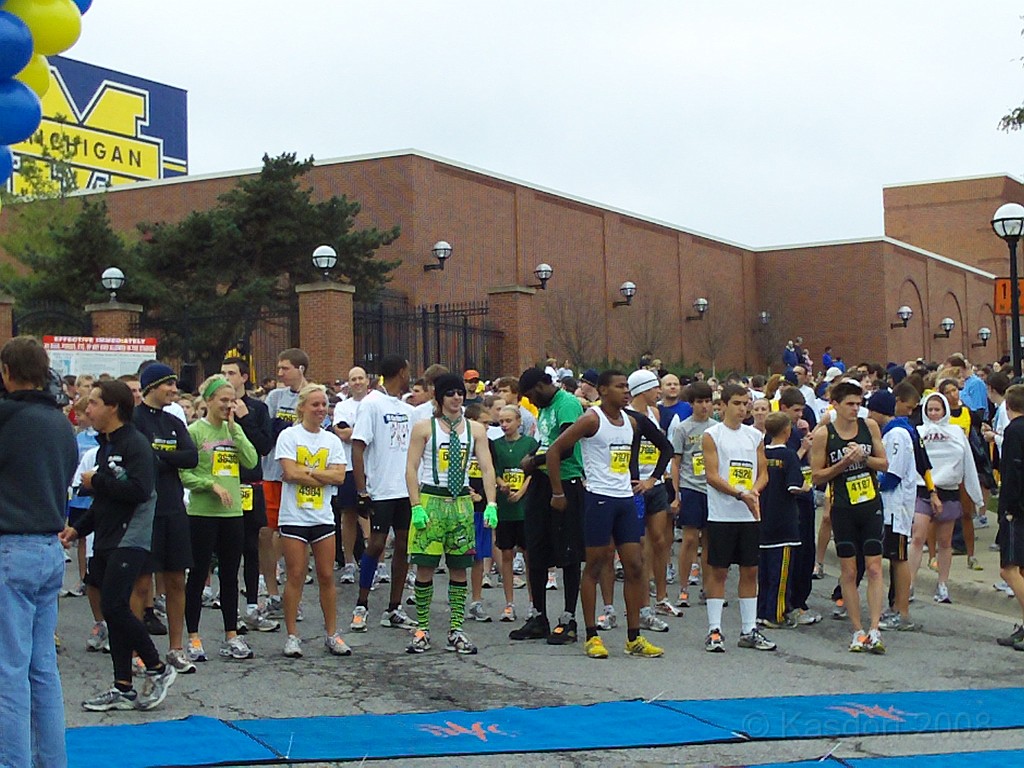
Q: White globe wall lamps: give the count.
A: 8